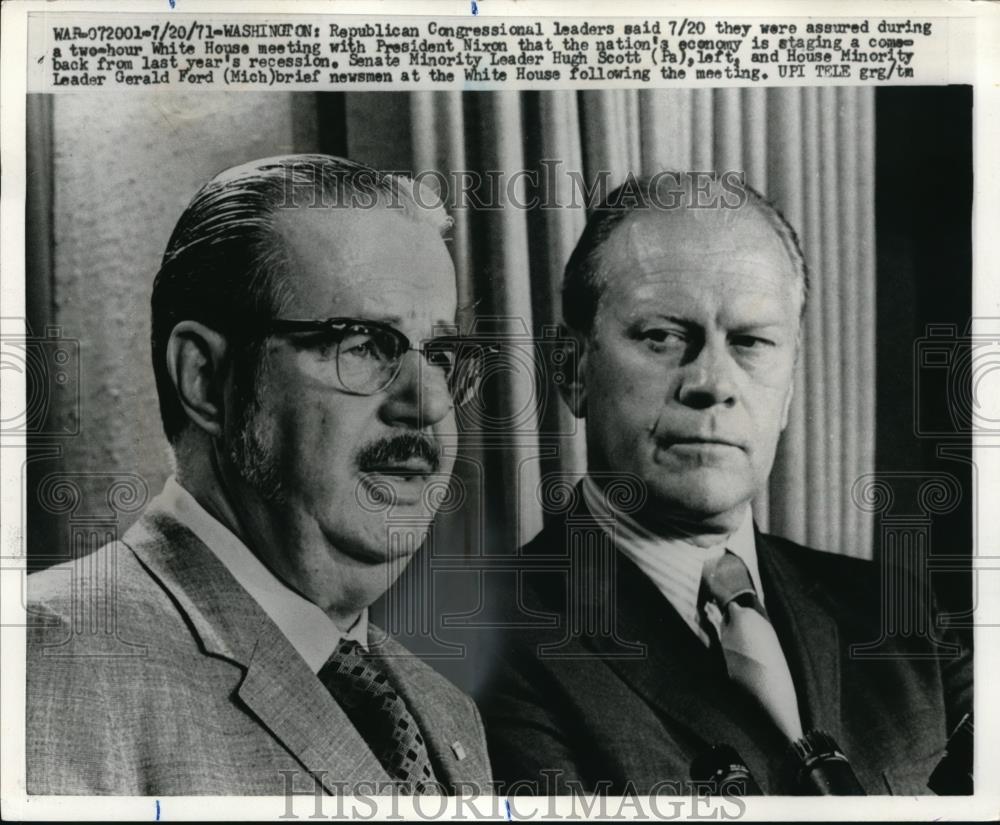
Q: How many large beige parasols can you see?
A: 0